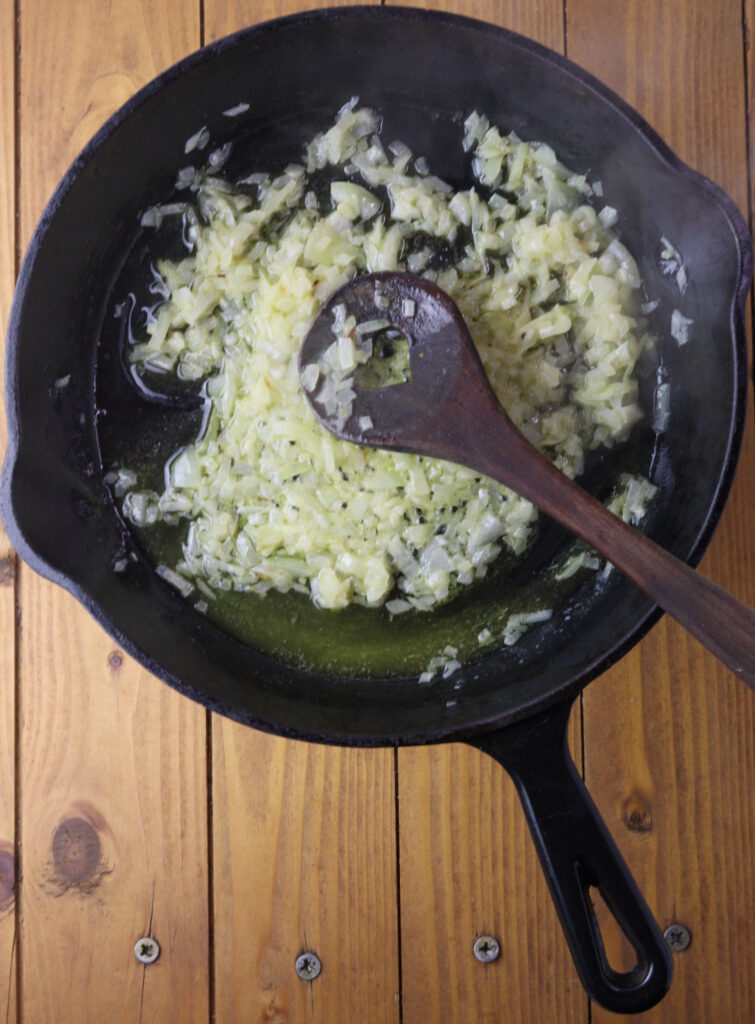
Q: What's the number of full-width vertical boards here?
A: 4